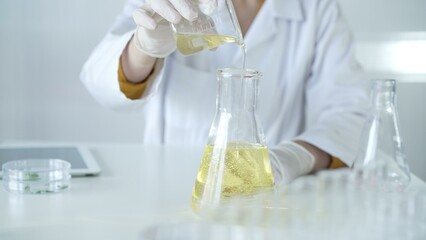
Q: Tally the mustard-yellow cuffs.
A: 2